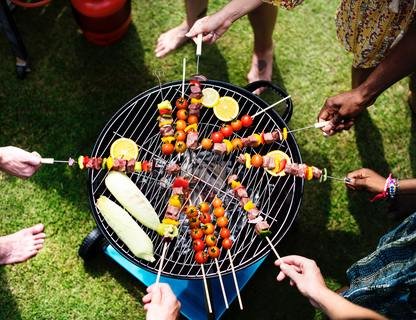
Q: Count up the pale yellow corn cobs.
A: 2